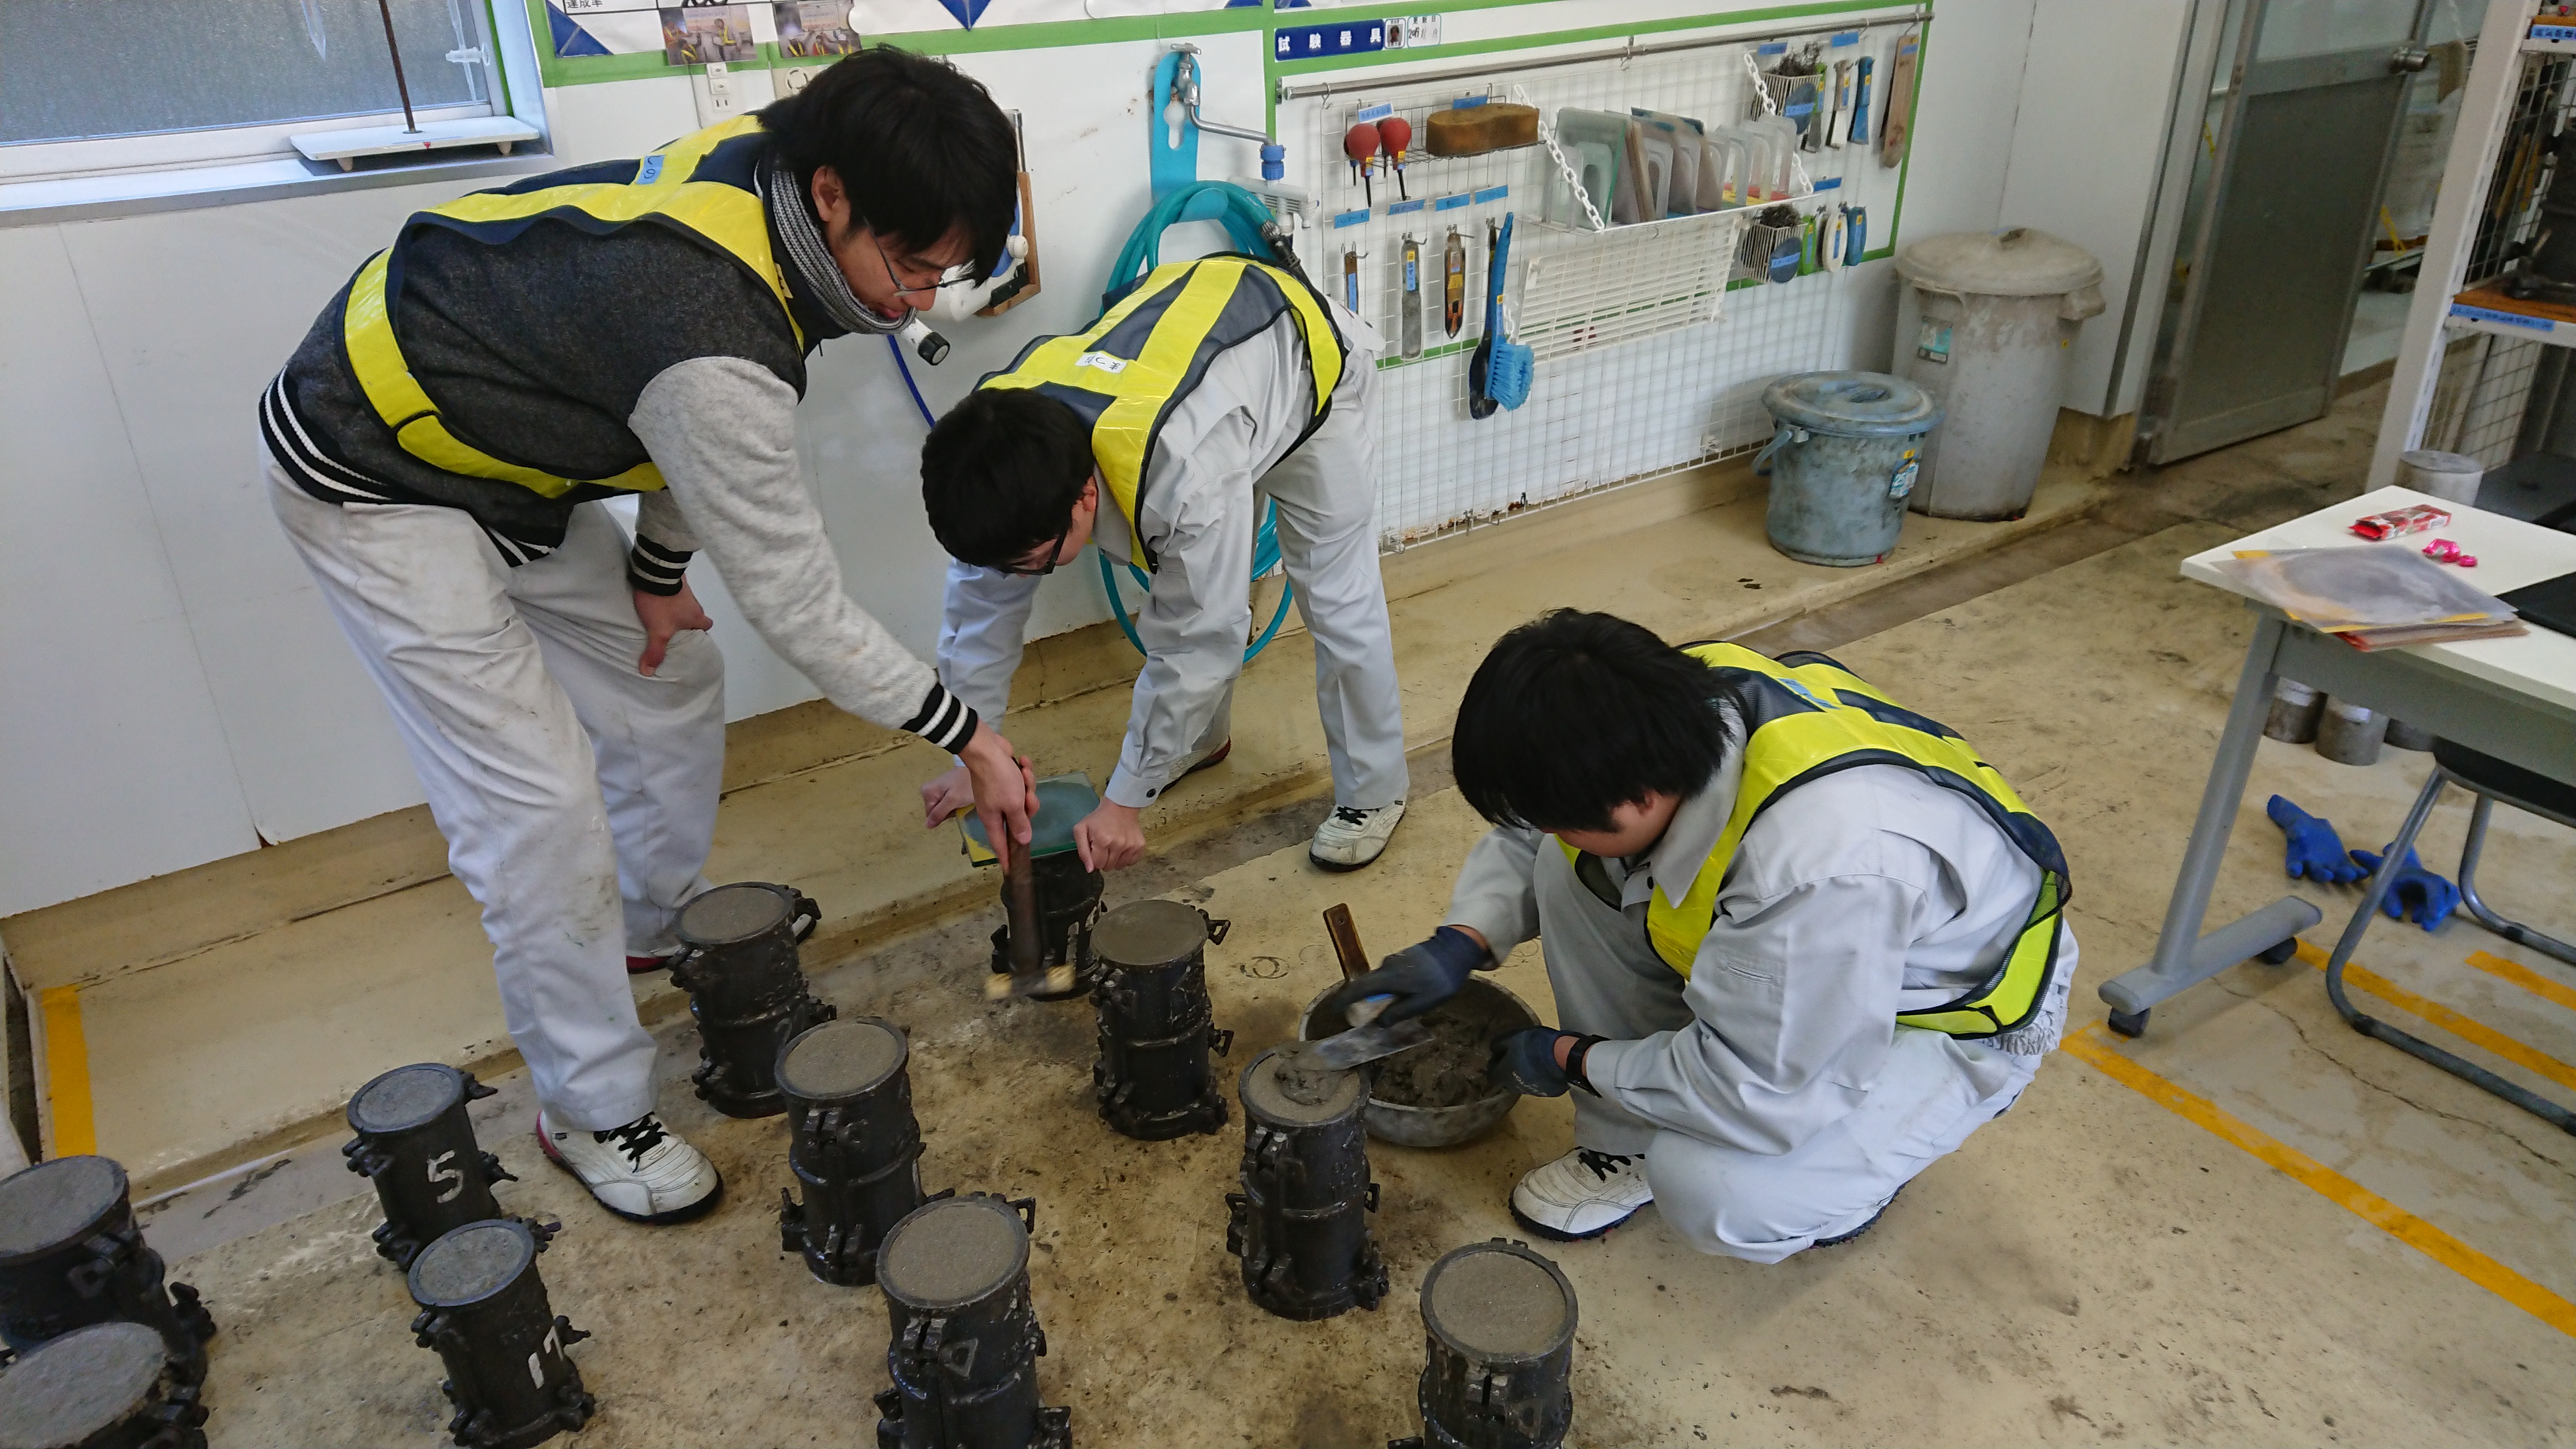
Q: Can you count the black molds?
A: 11